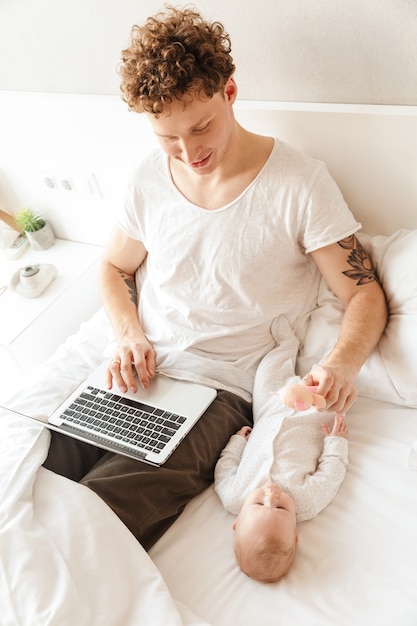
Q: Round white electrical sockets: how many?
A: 2